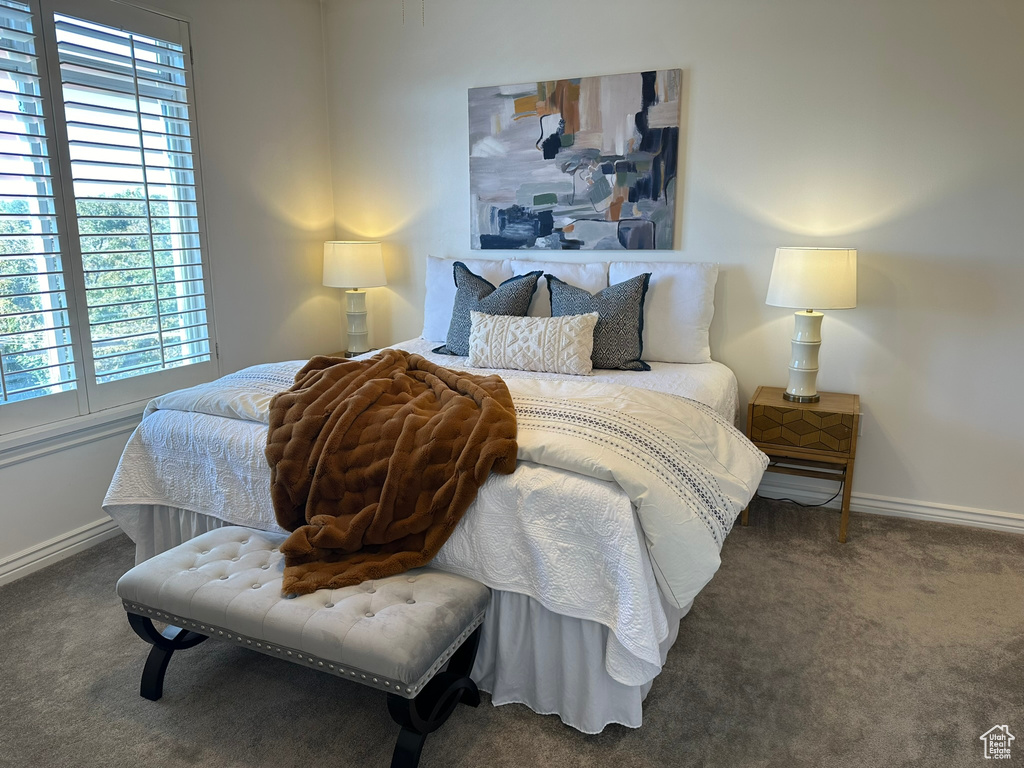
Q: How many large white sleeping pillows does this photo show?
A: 3